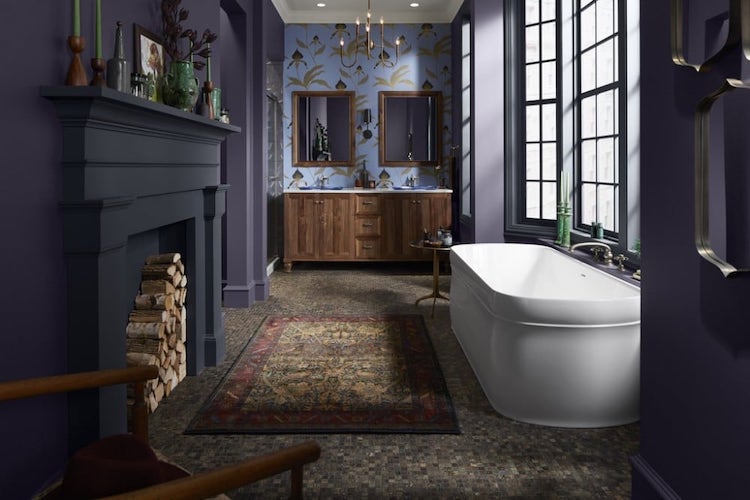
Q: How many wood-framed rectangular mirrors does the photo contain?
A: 2